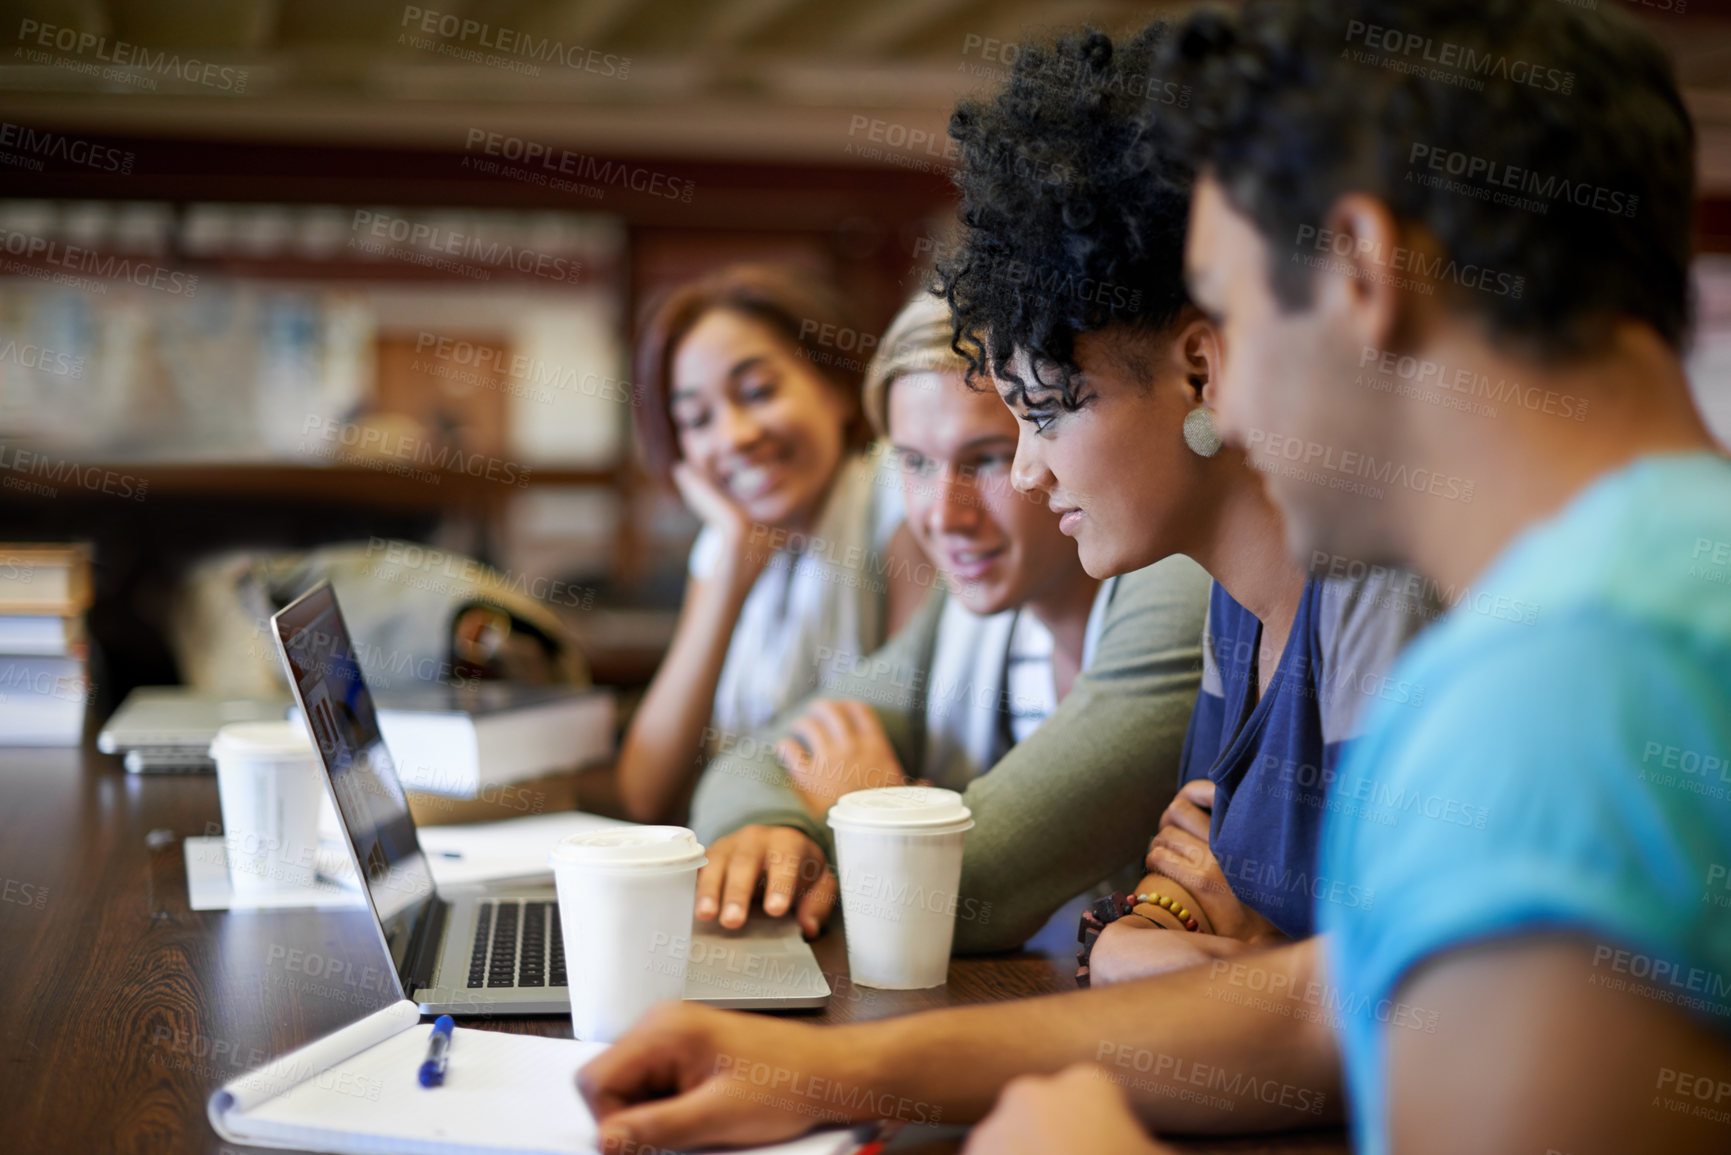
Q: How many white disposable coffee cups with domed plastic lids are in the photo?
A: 3